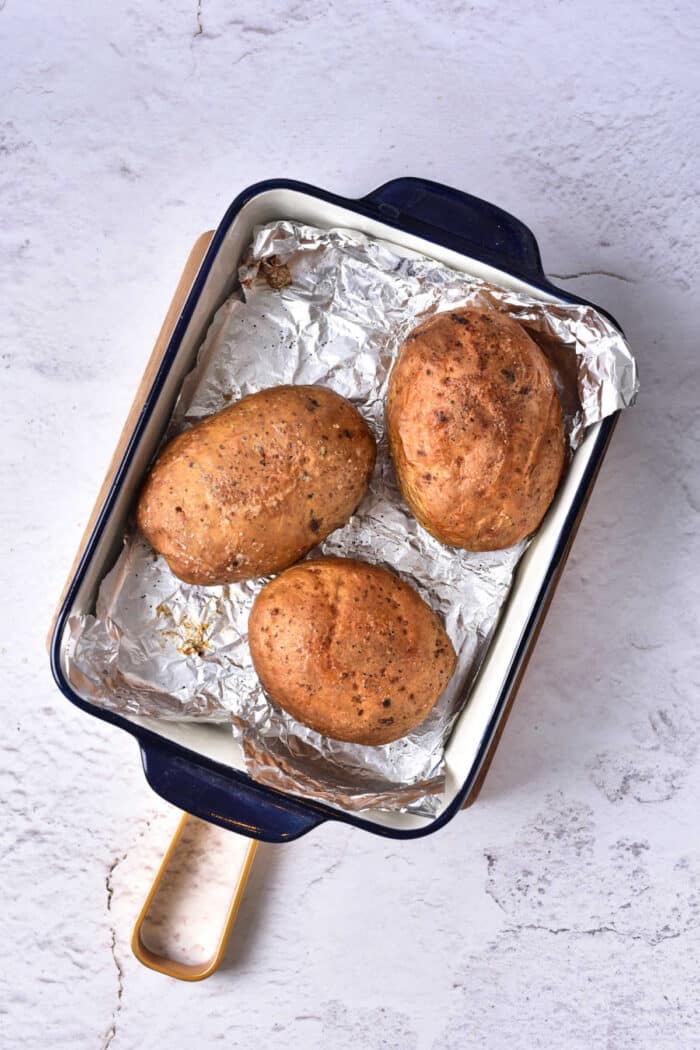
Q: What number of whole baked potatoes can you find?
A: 3